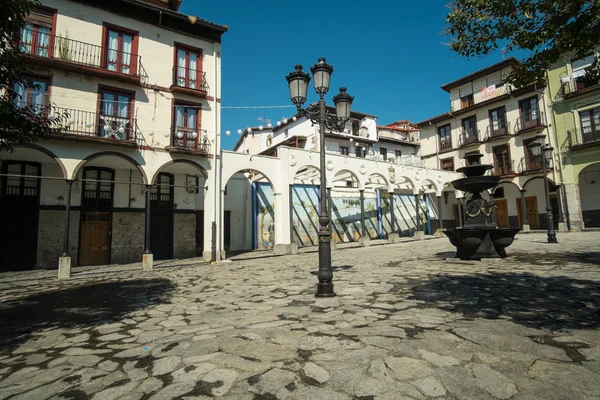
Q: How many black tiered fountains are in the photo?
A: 1